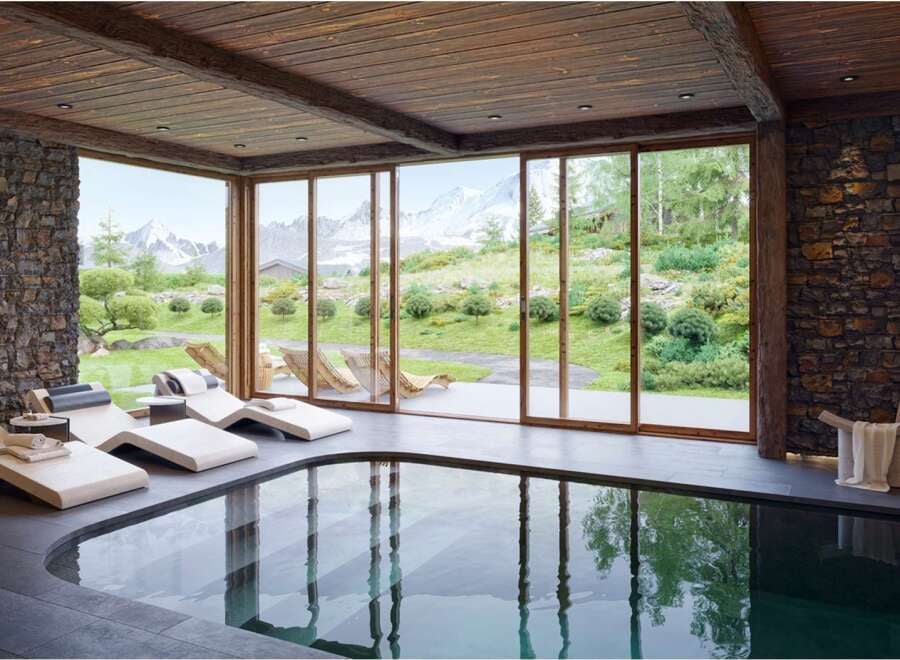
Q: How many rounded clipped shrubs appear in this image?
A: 11